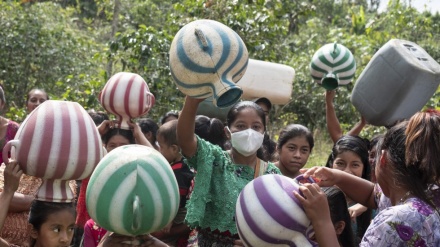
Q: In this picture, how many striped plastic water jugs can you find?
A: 6